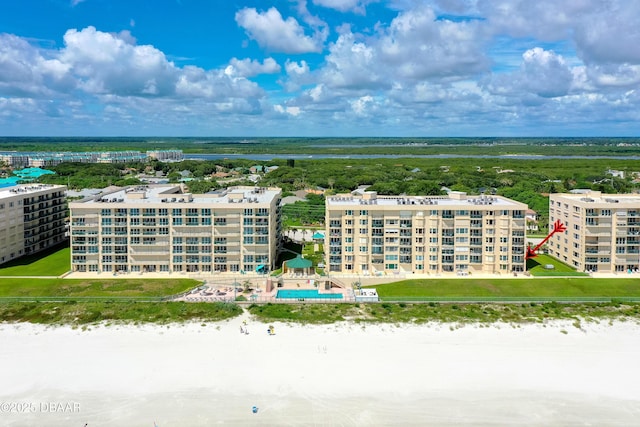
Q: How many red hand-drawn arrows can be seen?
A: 1